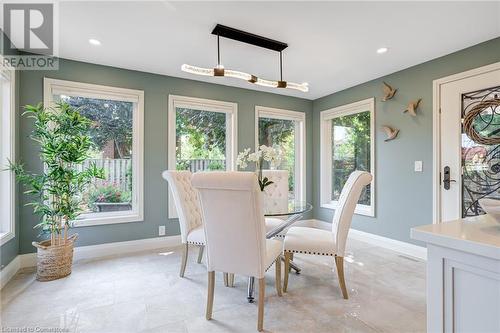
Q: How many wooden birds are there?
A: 3